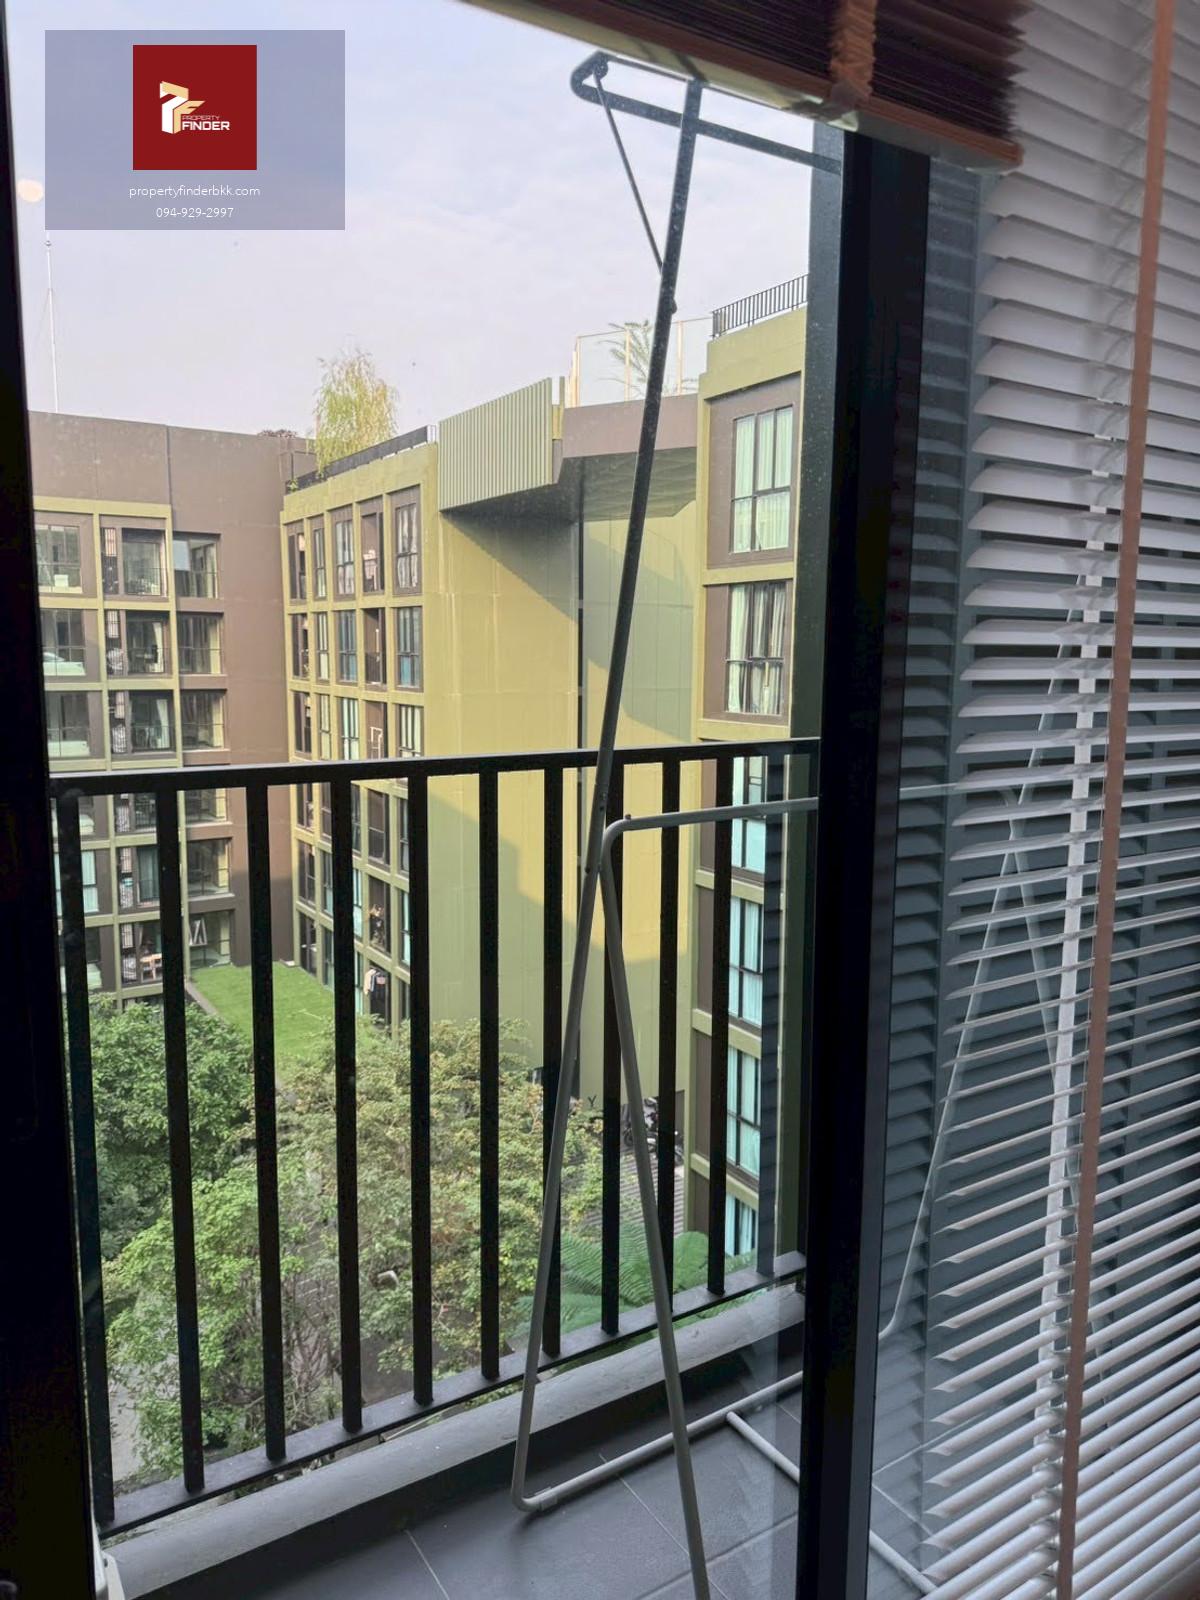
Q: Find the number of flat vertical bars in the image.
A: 11